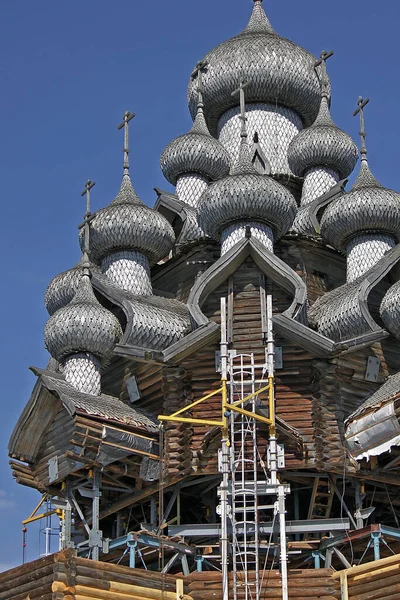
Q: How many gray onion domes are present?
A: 9